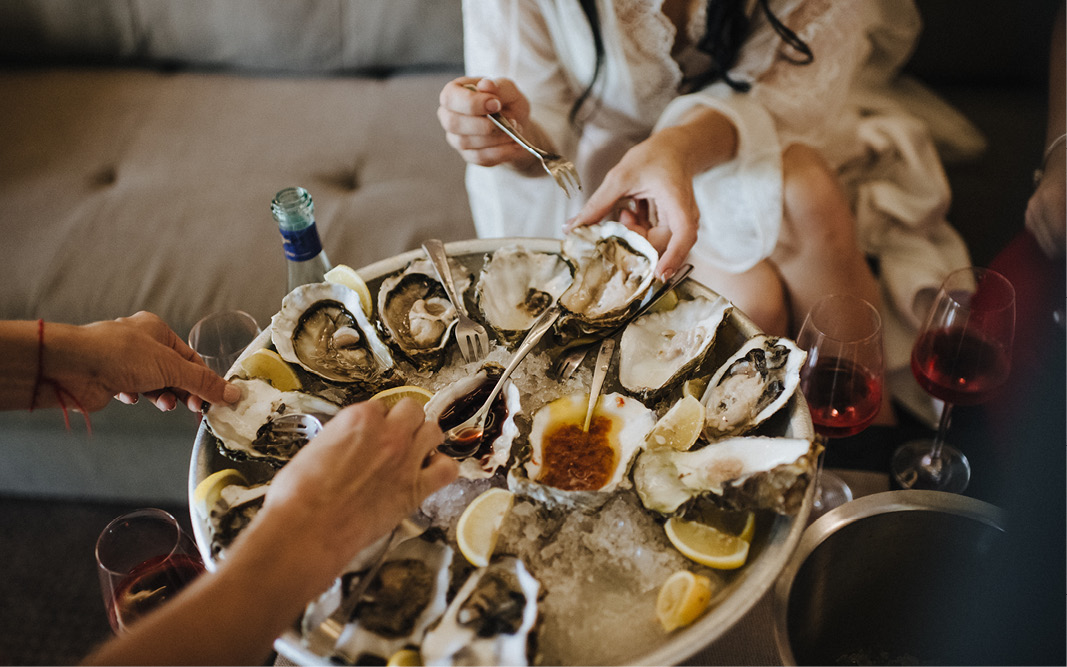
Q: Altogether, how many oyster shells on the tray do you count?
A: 13